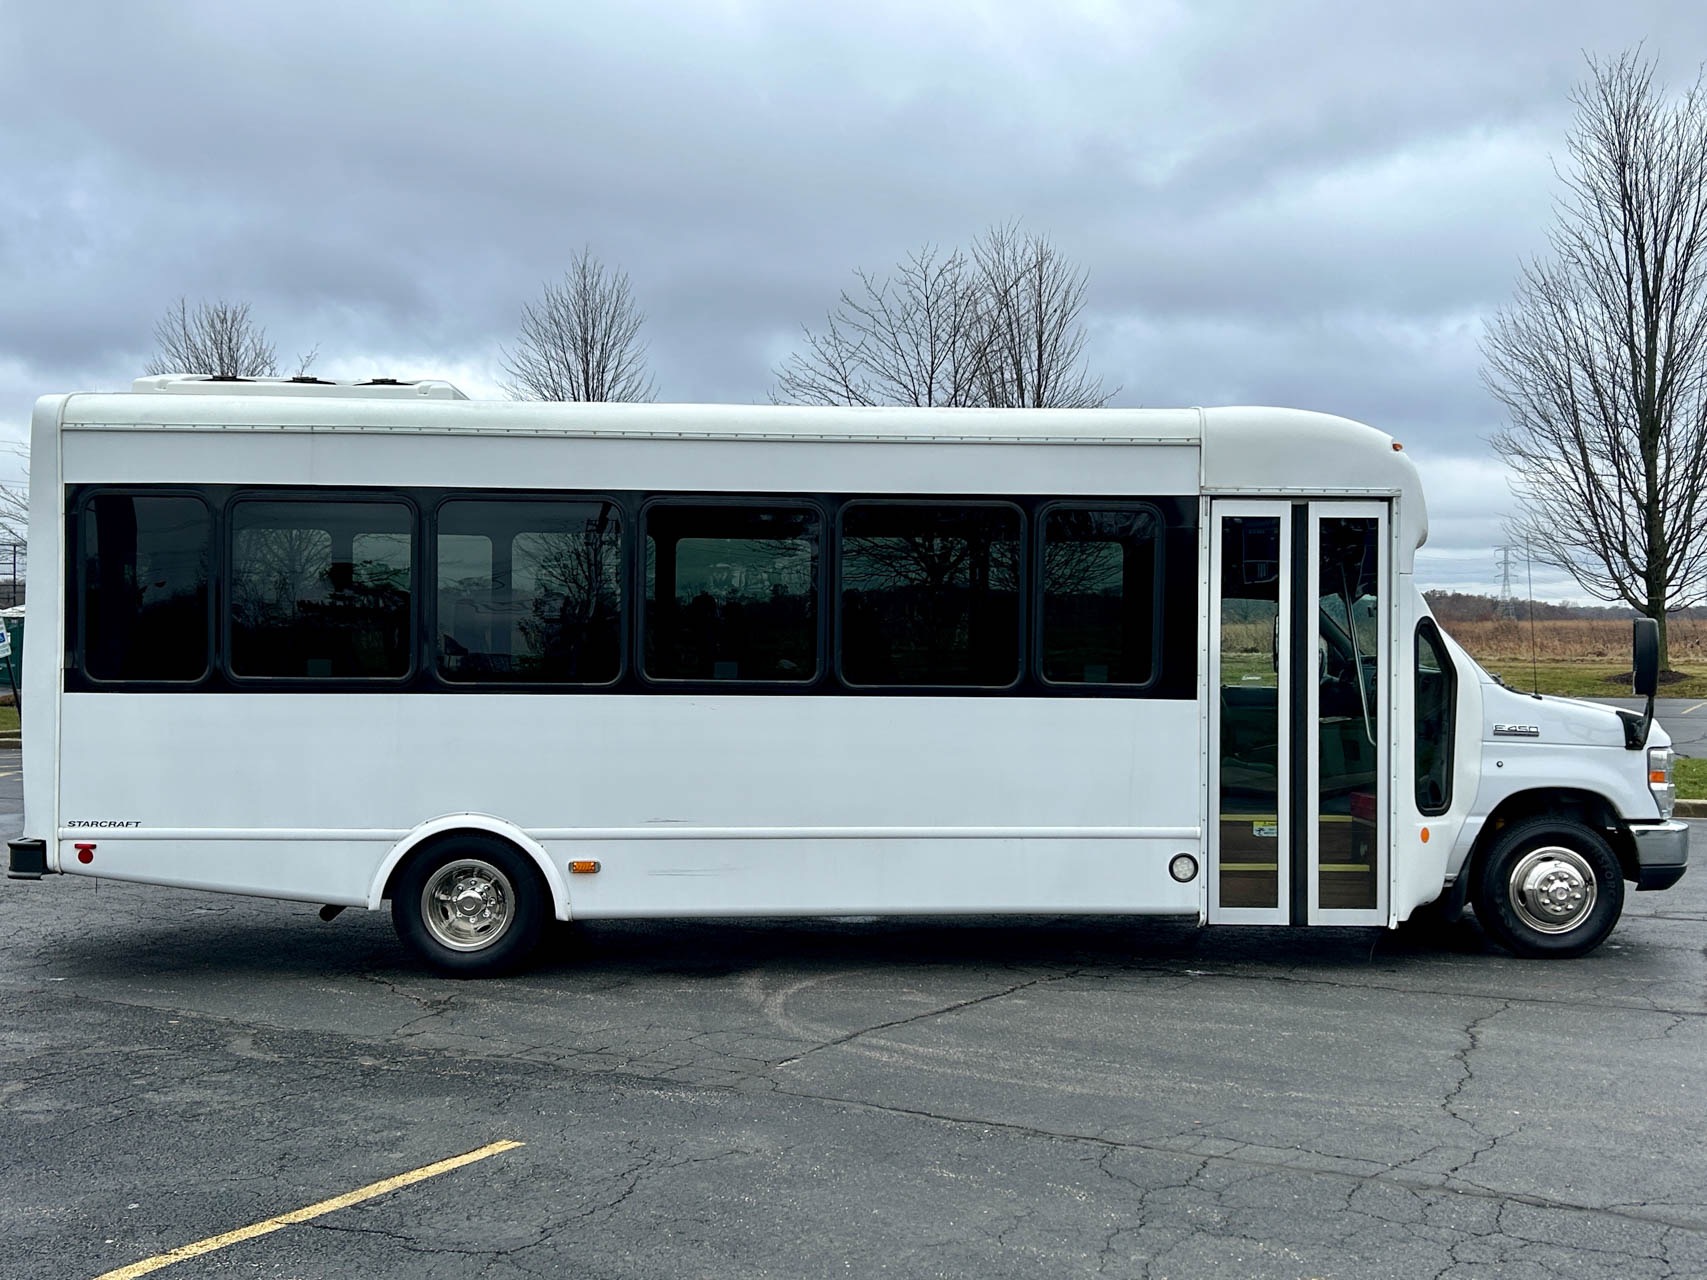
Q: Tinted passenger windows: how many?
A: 6